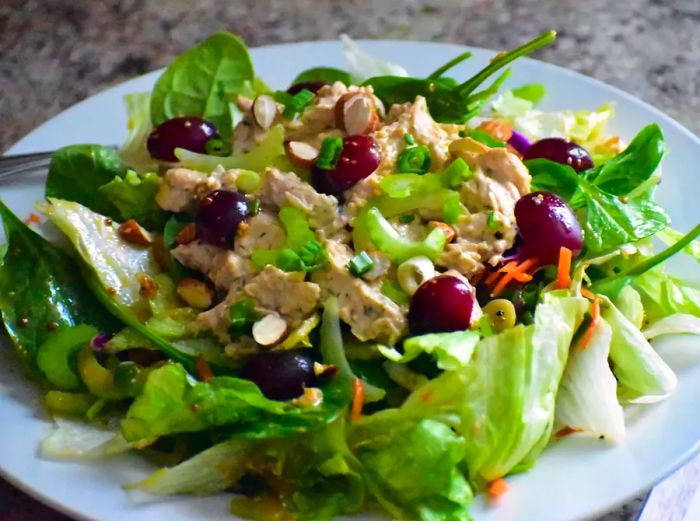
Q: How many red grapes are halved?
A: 0